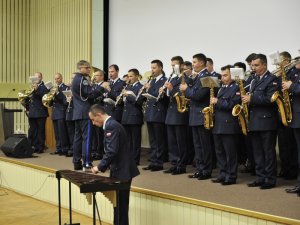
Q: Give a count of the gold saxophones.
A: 4